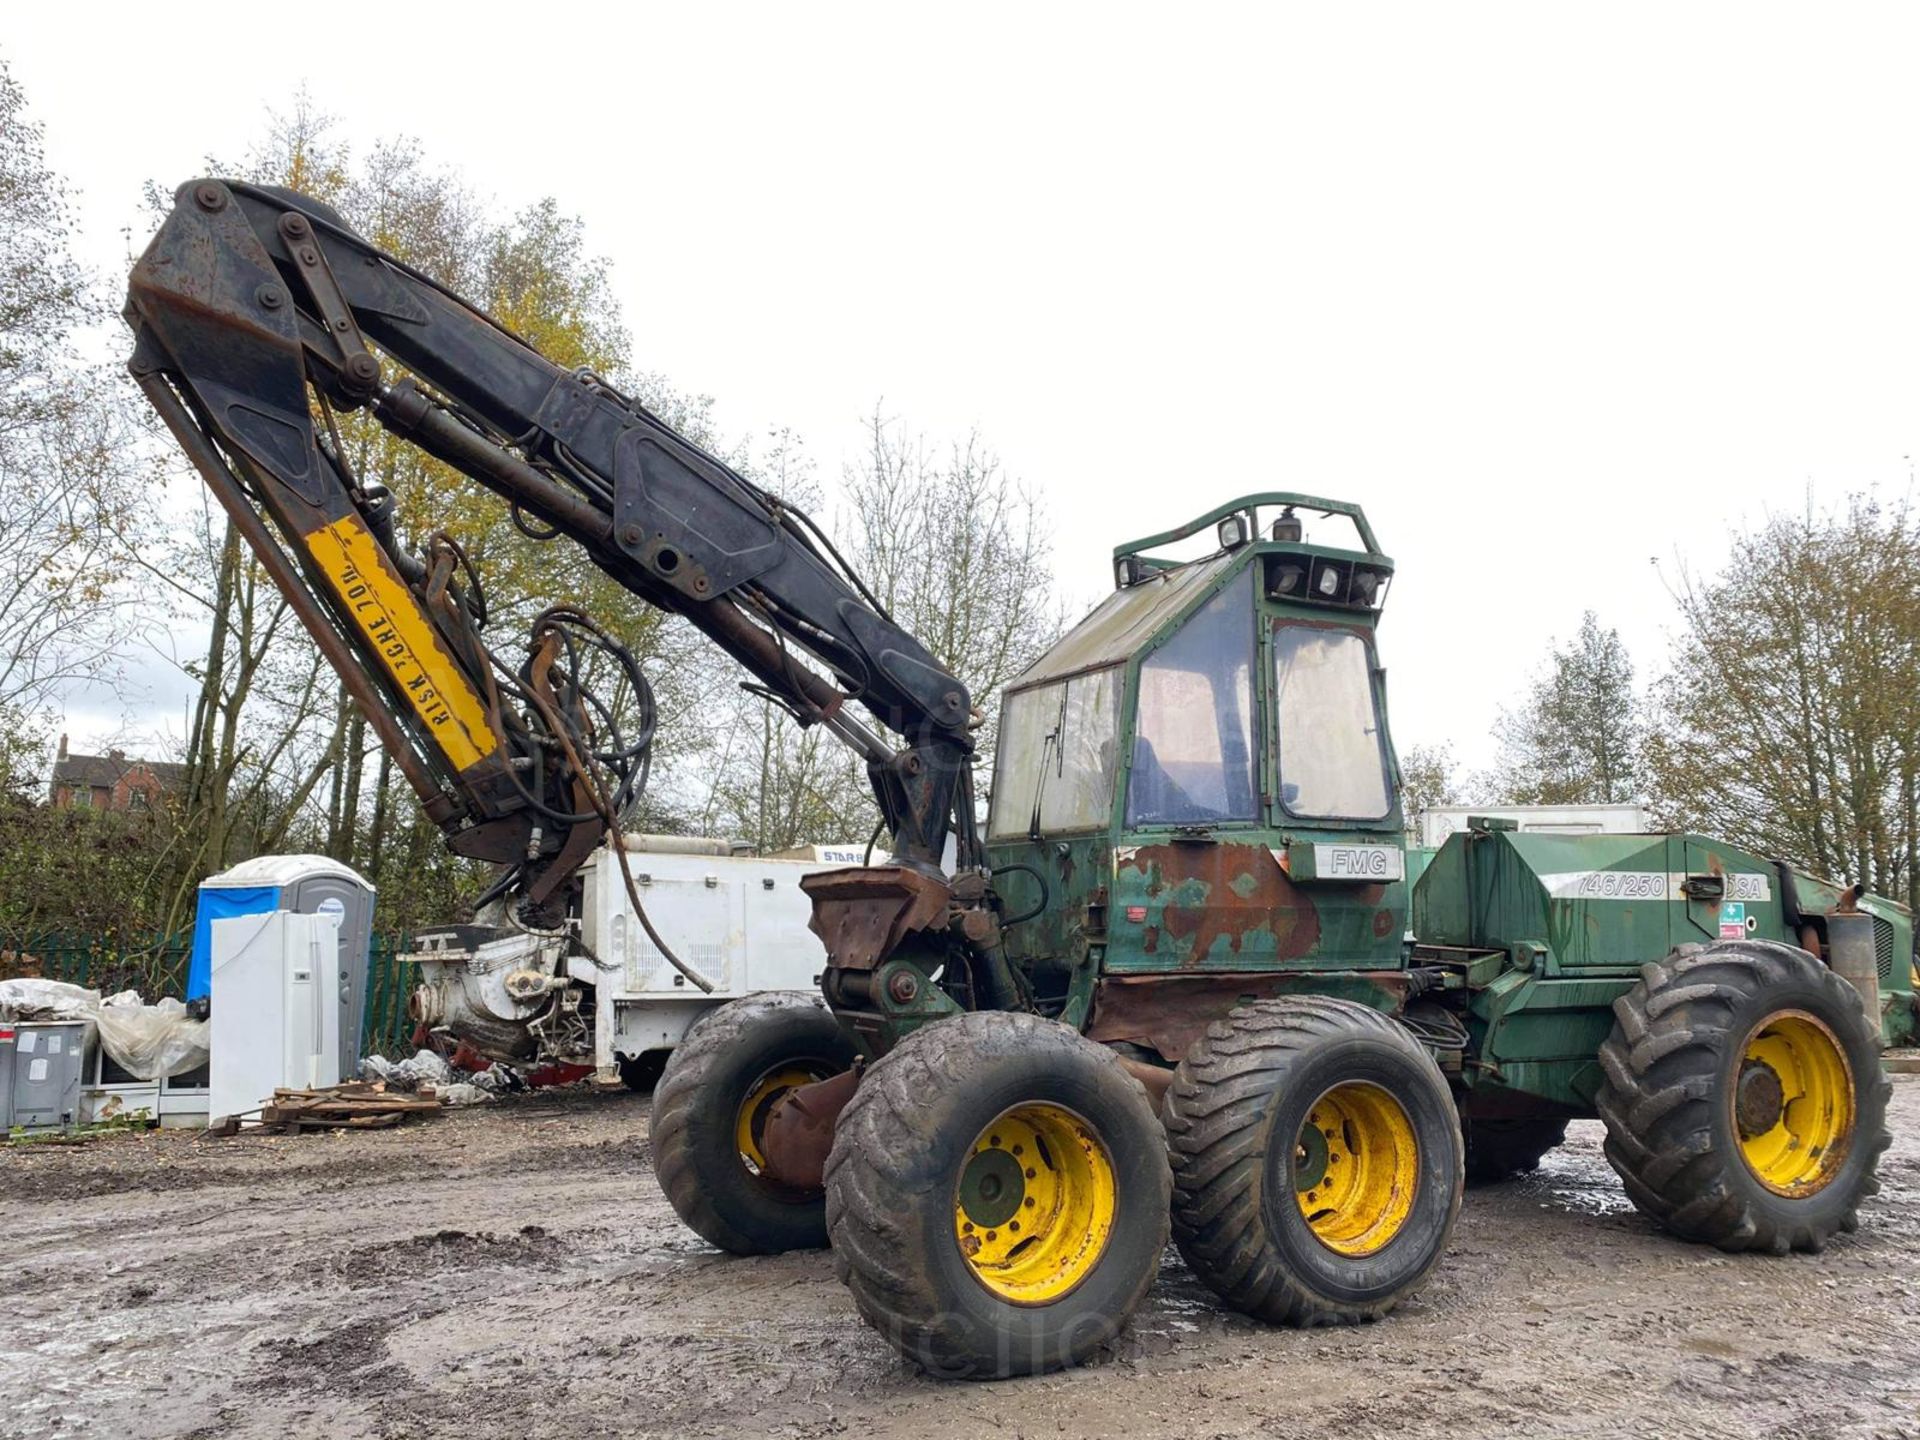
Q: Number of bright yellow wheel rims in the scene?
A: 4